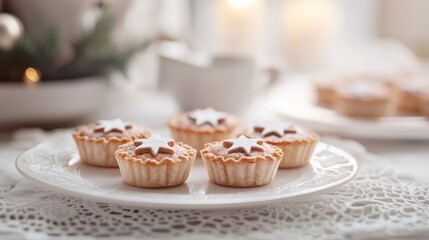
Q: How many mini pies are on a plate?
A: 5